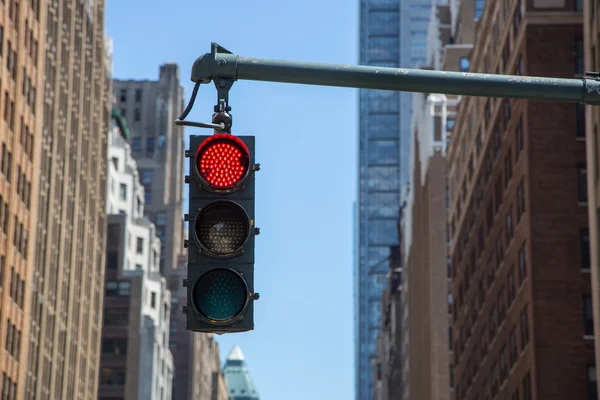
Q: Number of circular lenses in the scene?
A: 3